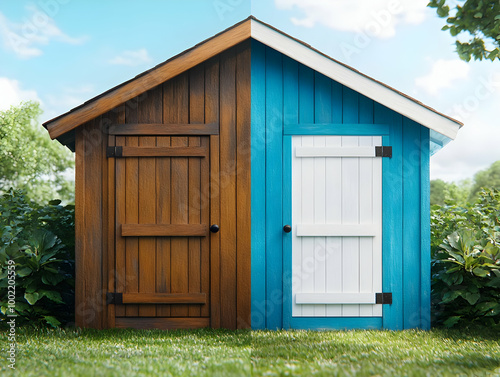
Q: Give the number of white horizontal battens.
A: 3